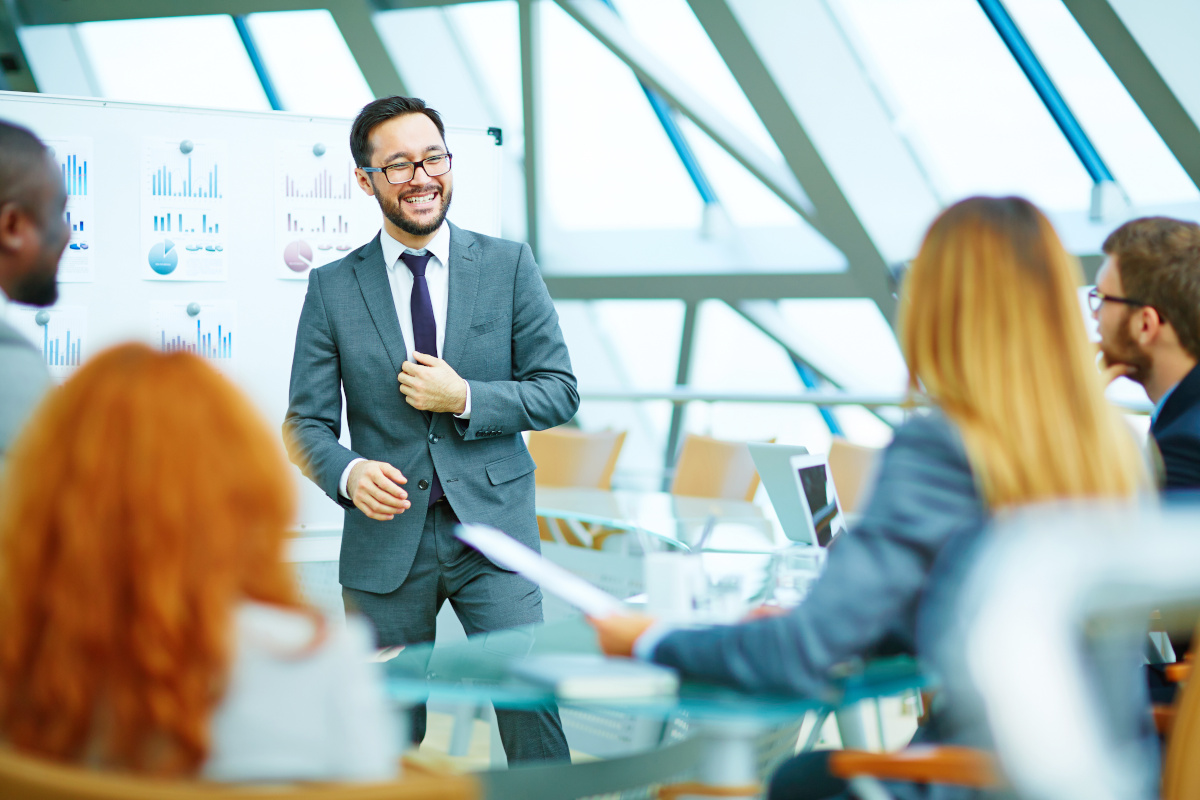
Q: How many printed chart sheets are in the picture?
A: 5